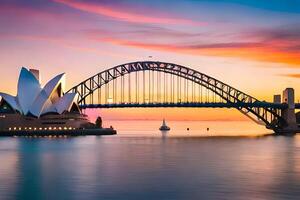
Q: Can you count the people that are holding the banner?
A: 0